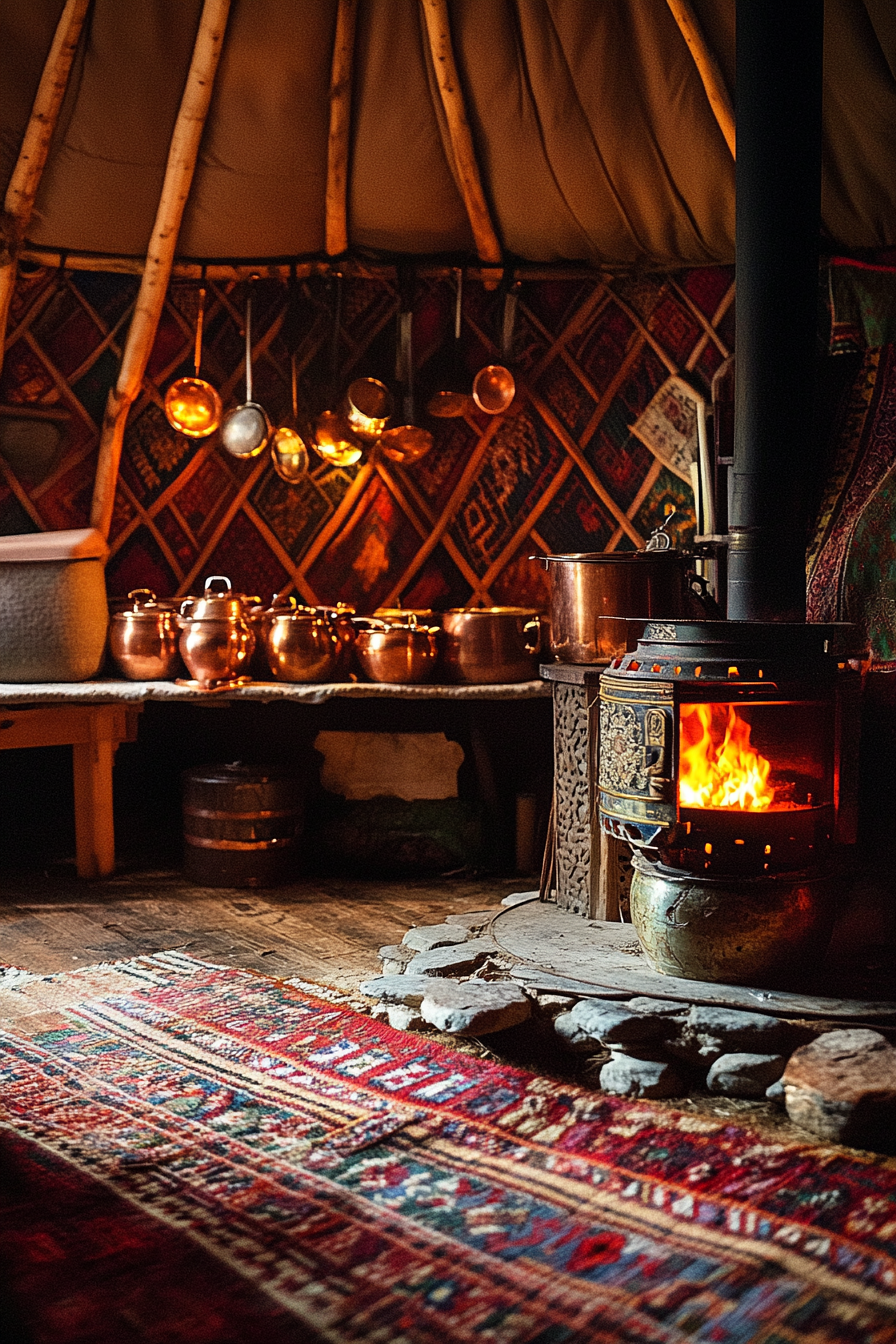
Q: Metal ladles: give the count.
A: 8